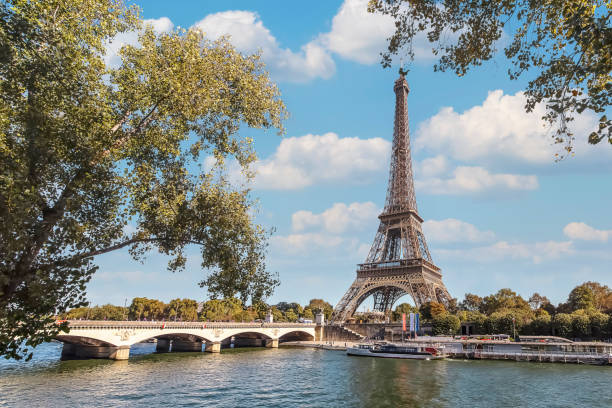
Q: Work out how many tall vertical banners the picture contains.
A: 3